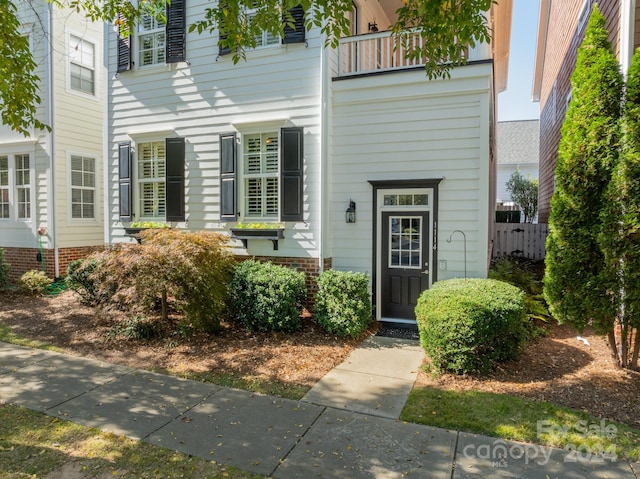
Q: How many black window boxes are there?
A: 2